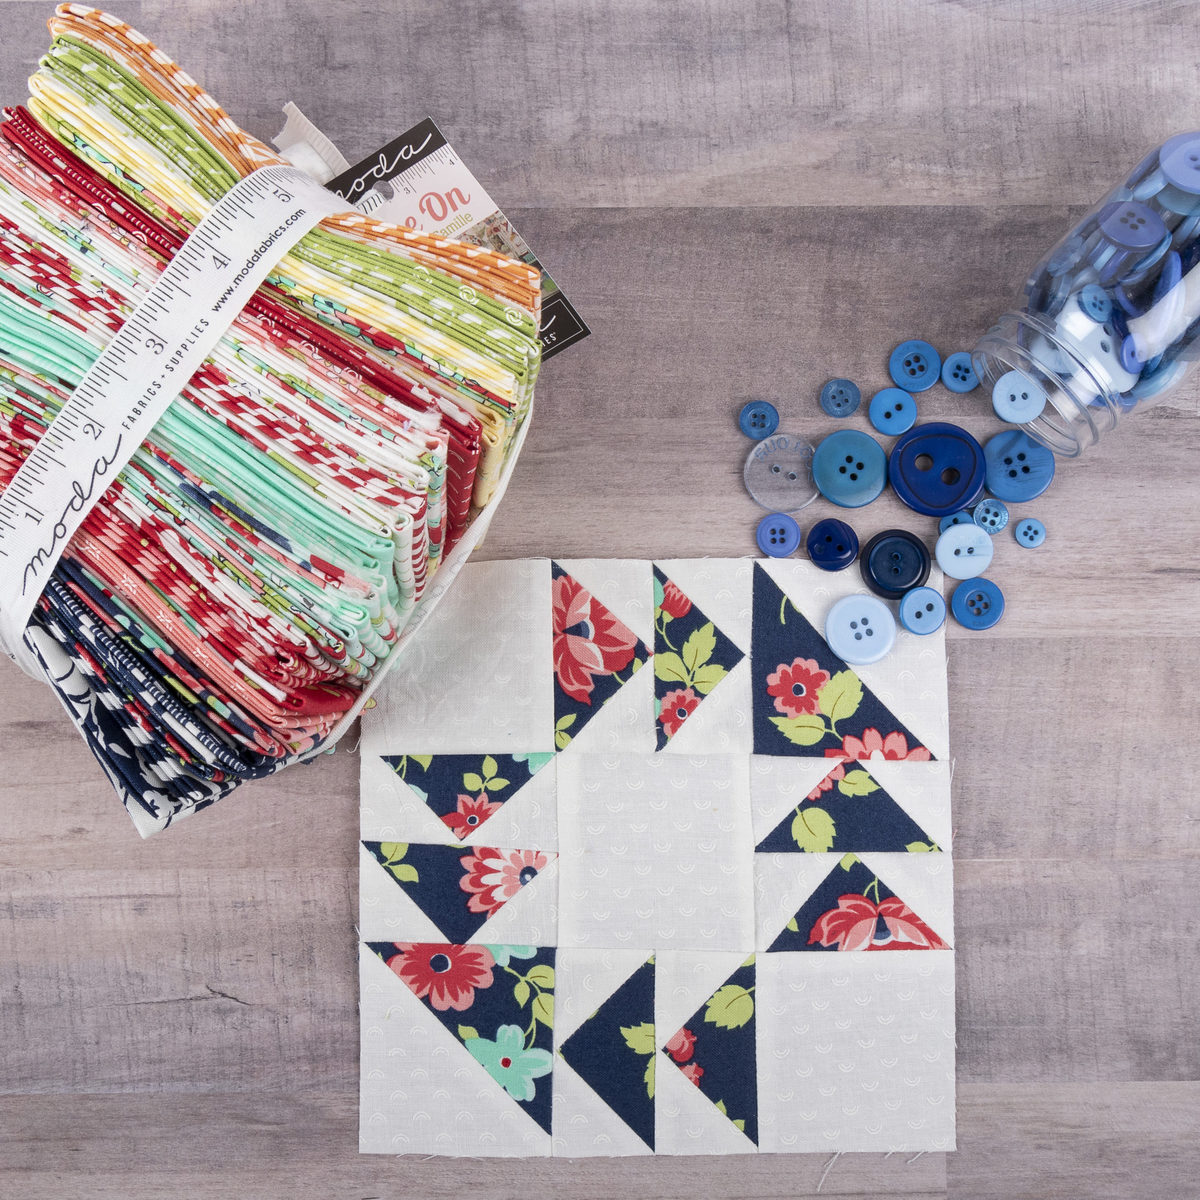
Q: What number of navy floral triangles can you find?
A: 10